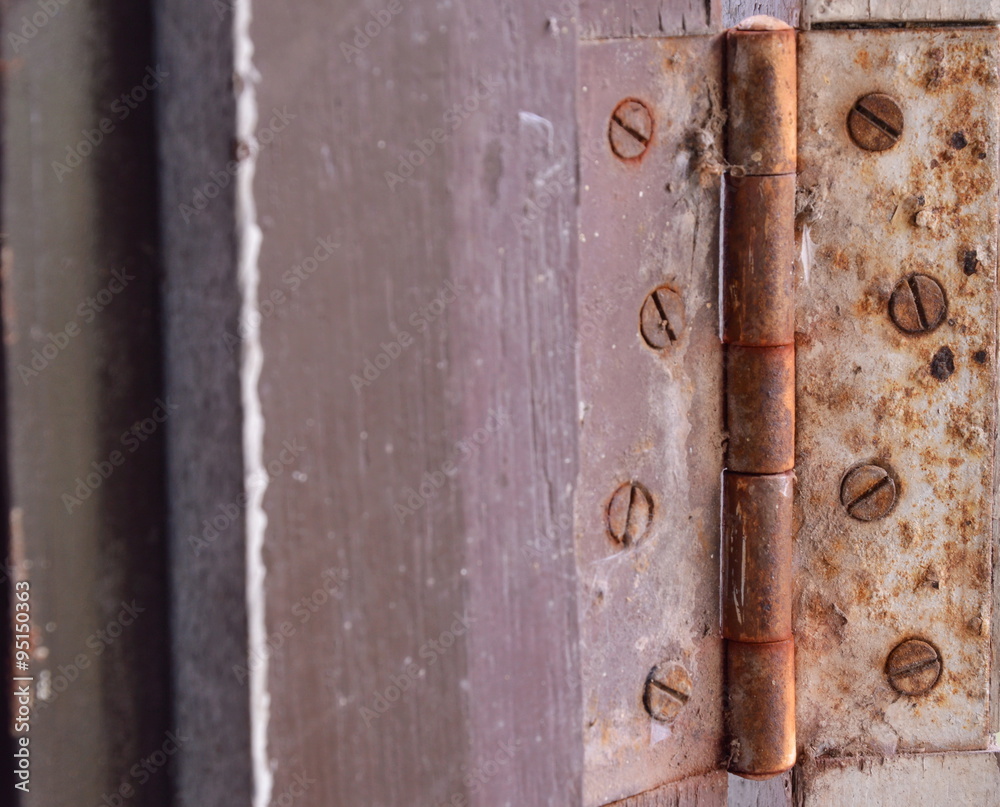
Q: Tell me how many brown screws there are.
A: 8